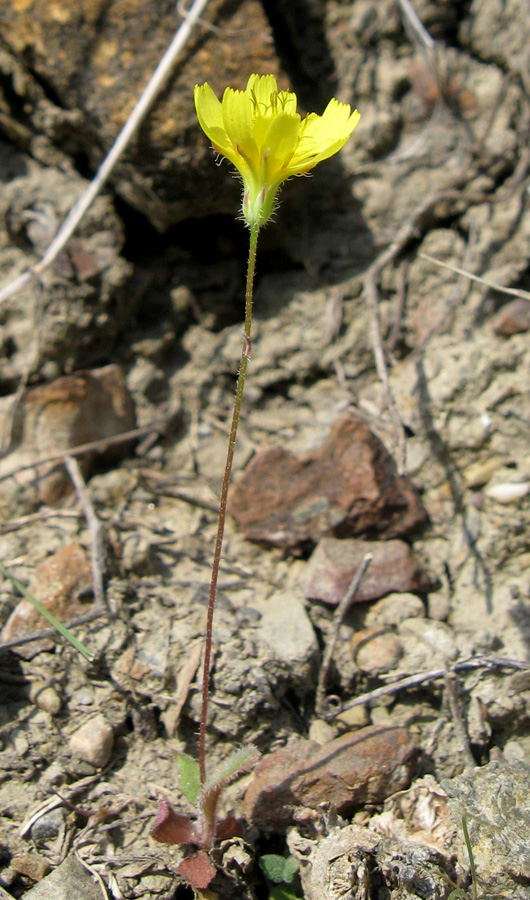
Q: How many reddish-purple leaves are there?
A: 3